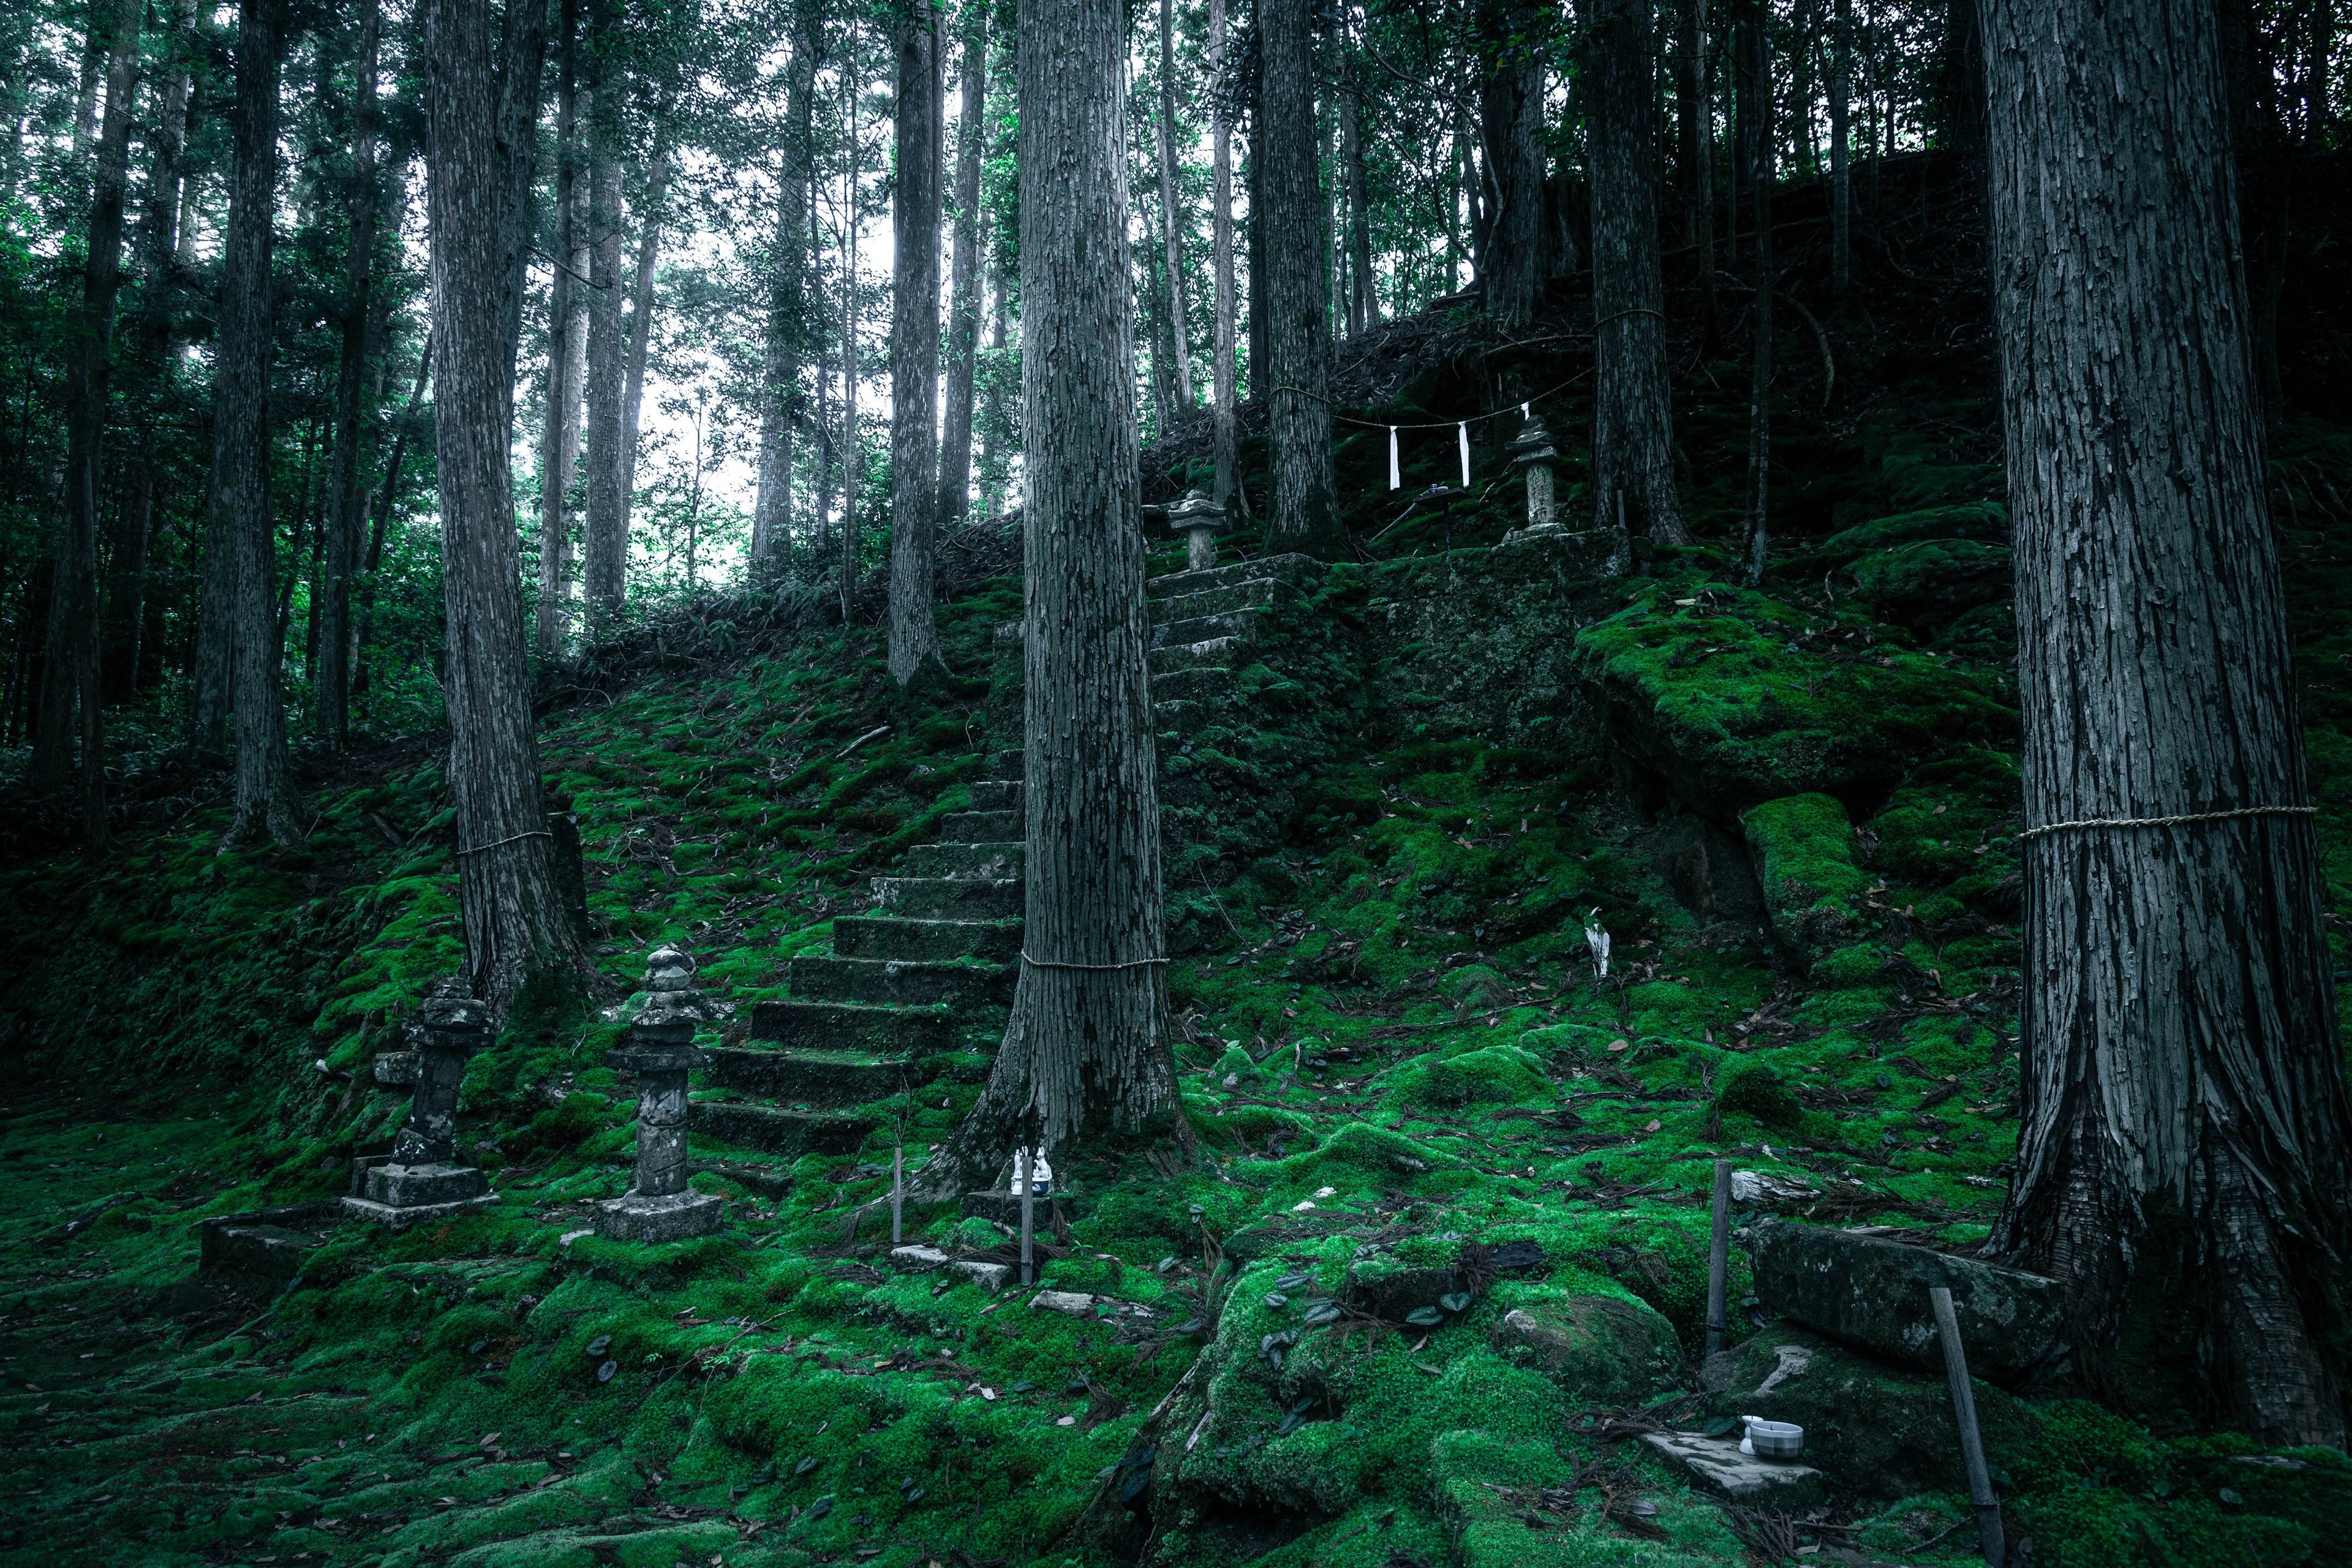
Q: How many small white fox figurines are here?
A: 2